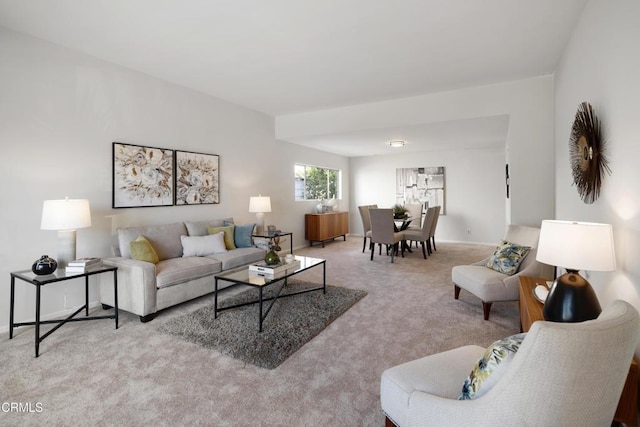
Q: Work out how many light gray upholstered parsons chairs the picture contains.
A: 6